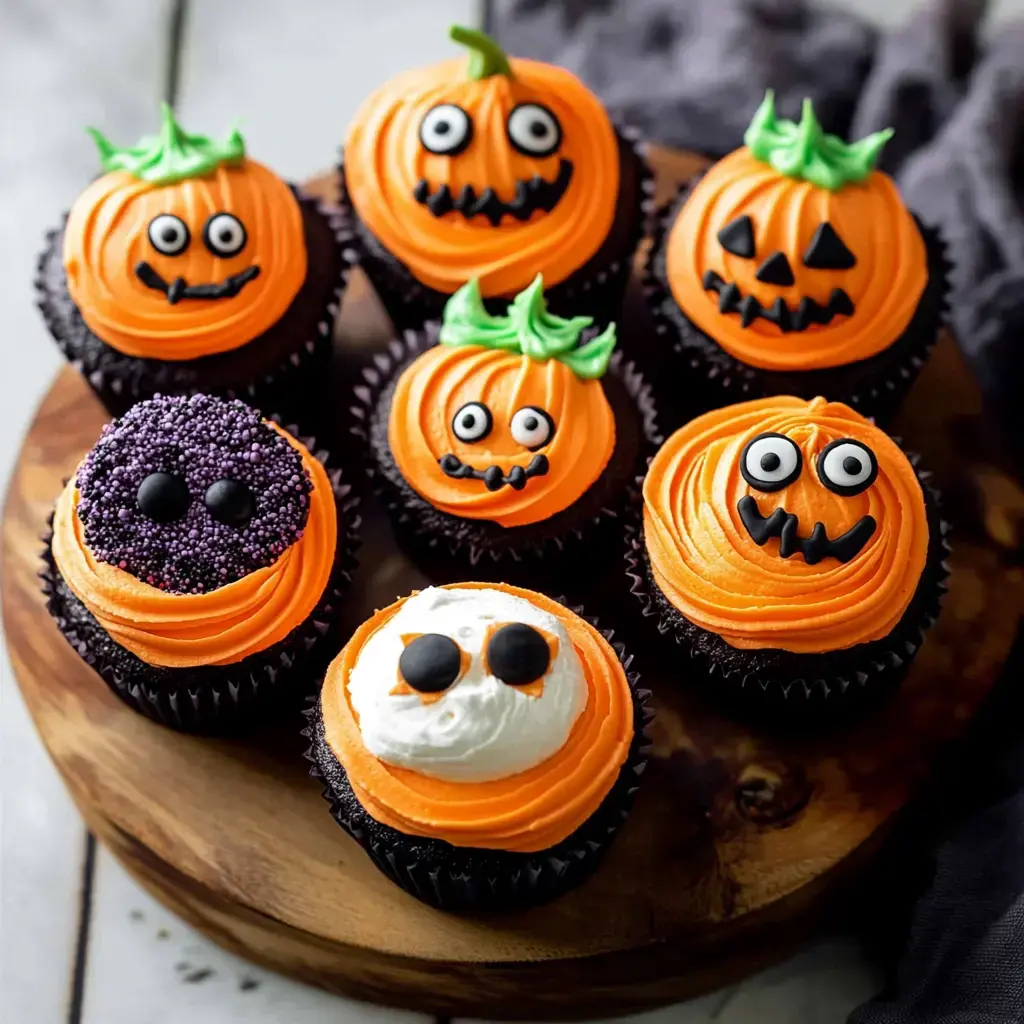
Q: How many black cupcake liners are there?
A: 7